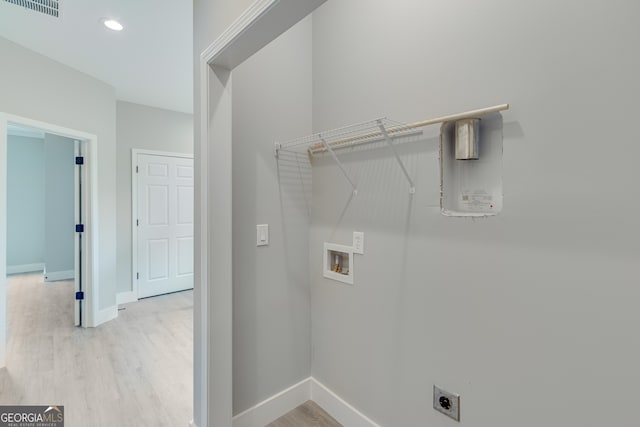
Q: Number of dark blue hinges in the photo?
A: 3